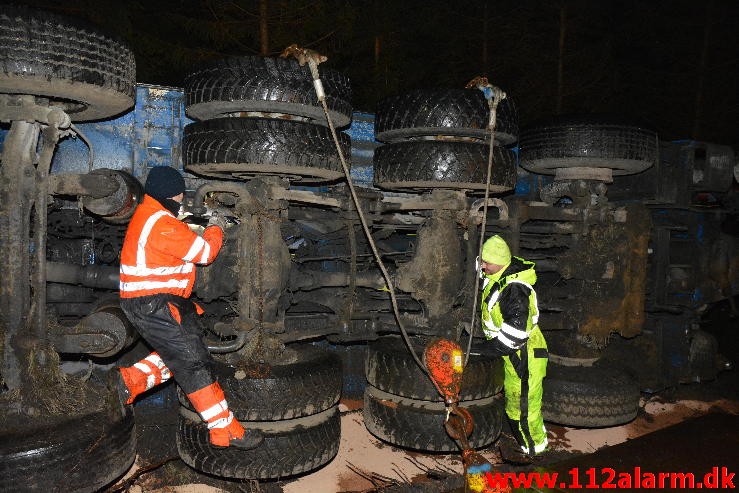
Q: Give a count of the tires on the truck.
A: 12